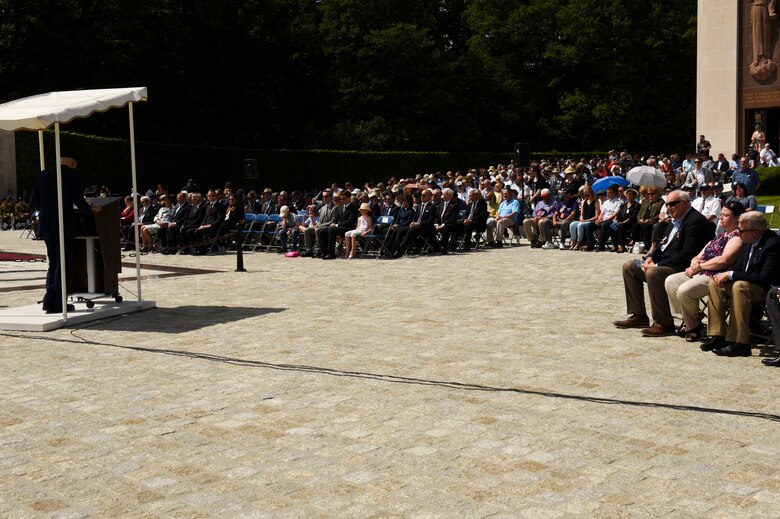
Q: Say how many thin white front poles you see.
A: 2